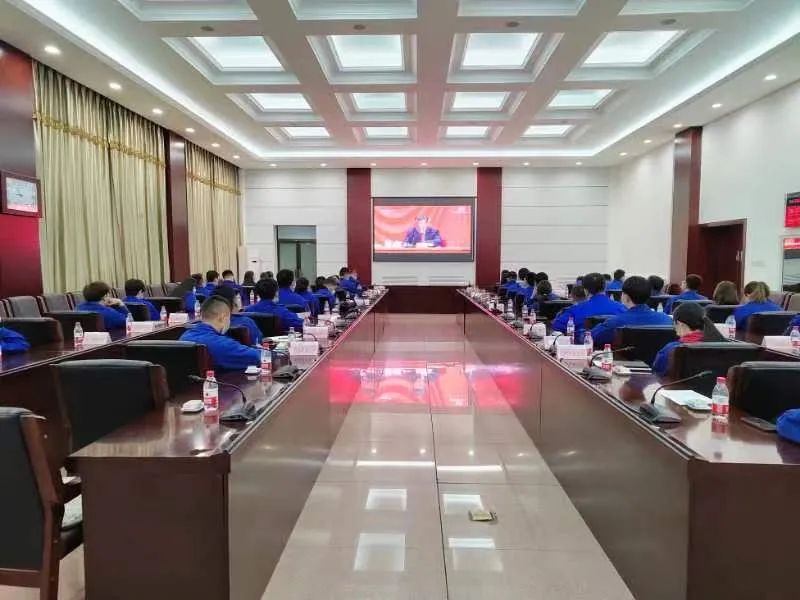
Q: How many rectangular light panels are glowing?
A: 12